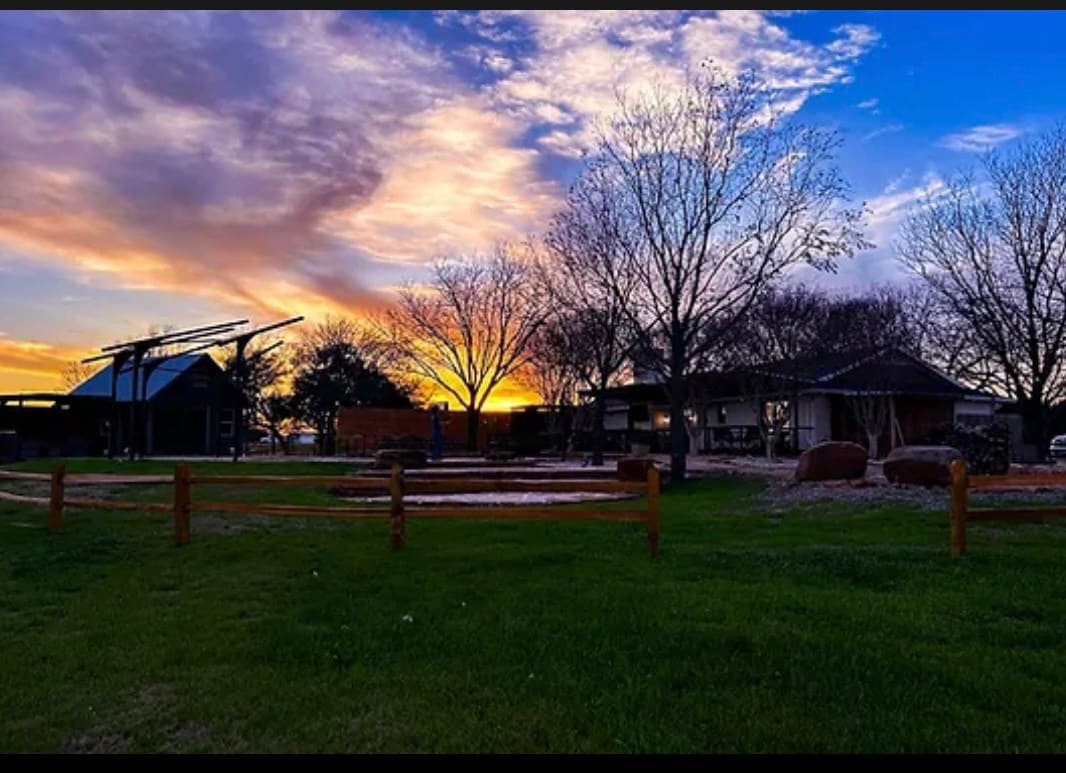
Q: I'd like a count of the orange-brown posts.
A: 5